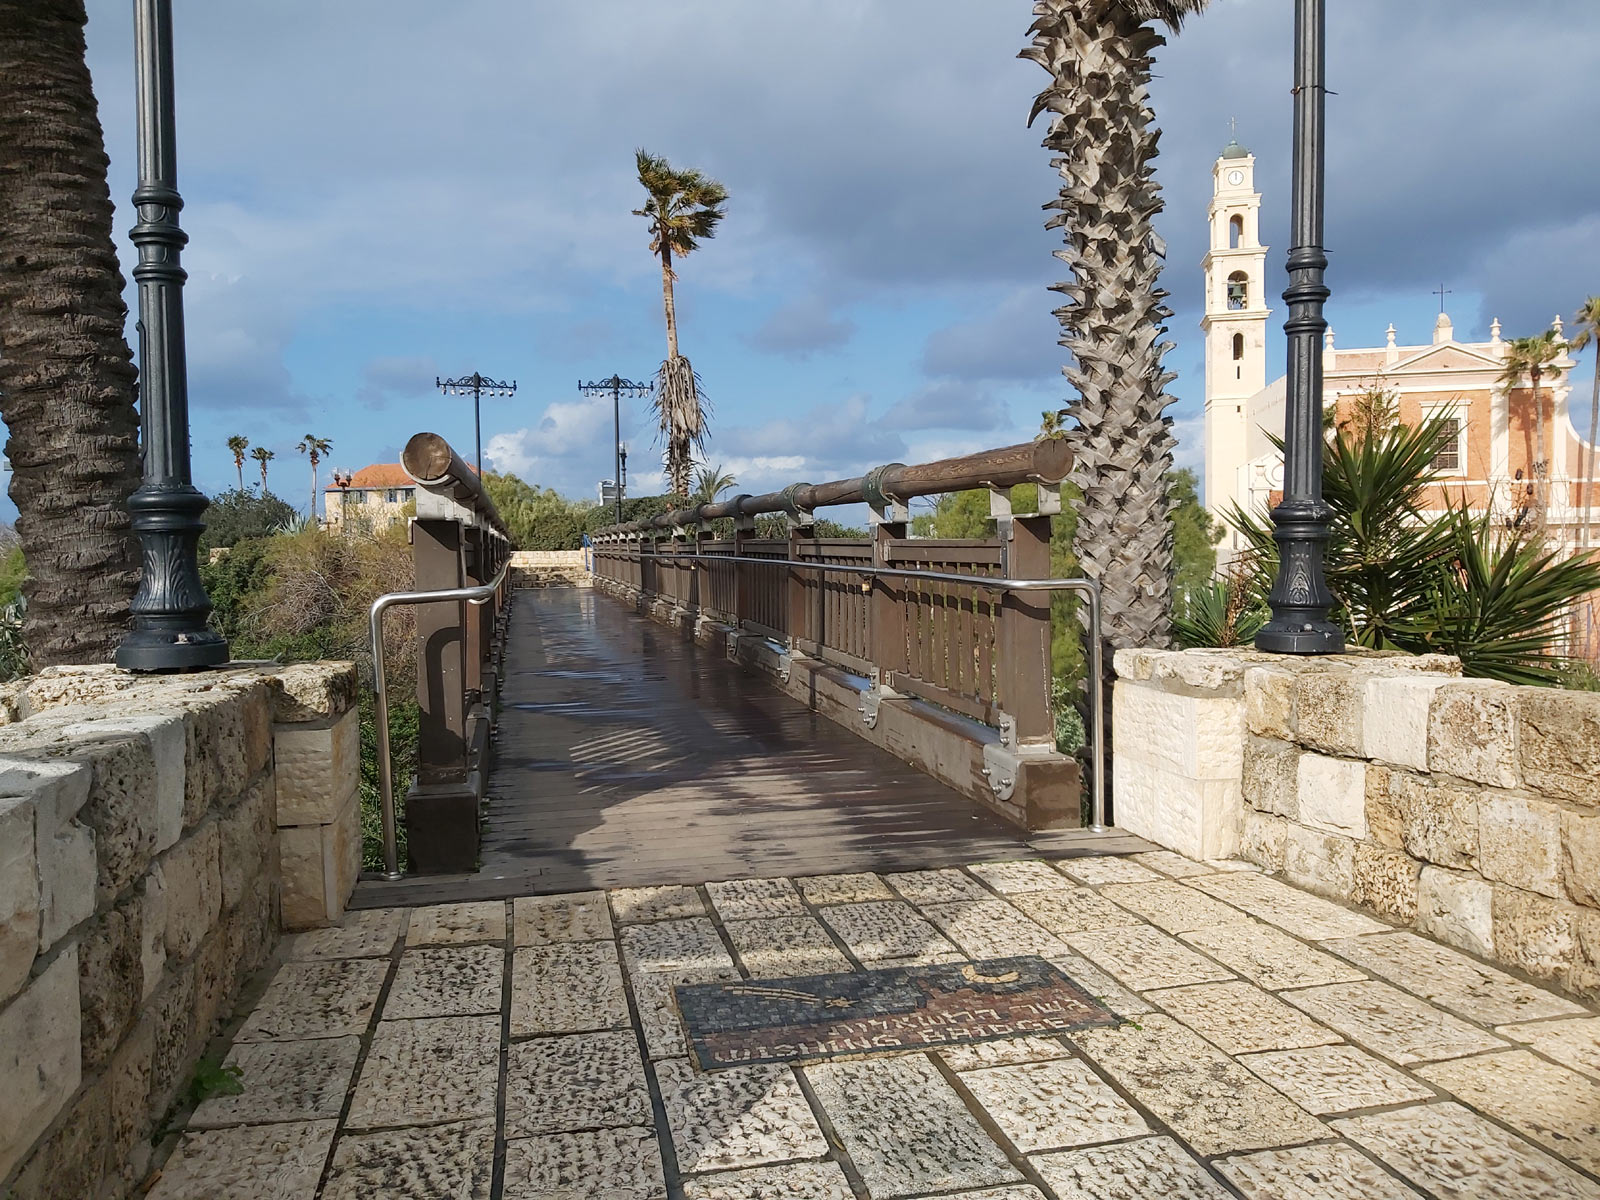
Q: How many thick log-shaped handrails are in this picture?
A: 2